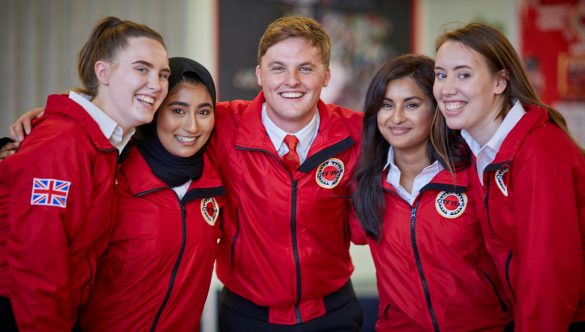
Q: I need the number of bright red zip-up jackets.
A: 5